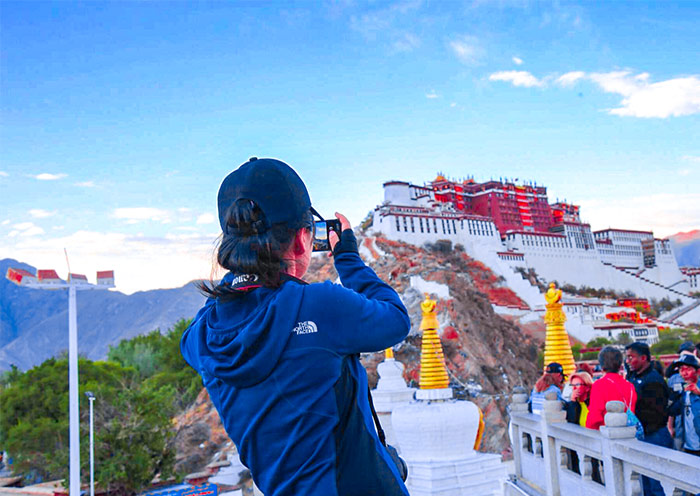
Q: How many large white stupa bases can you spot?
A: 2